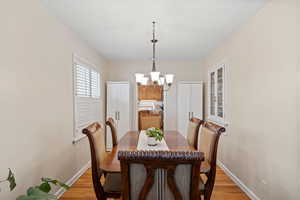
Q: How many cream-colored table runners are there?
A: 1